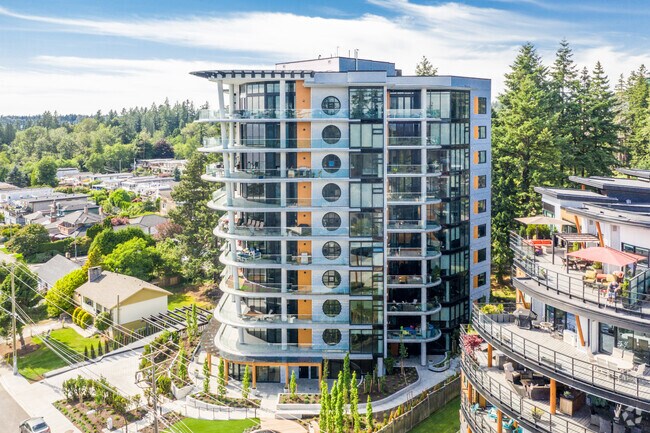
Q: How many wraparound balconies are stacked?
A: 9